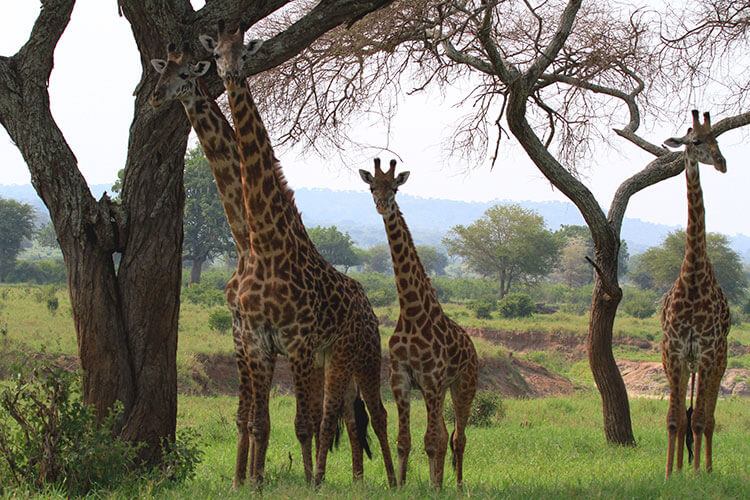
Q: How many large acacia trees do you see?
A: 2